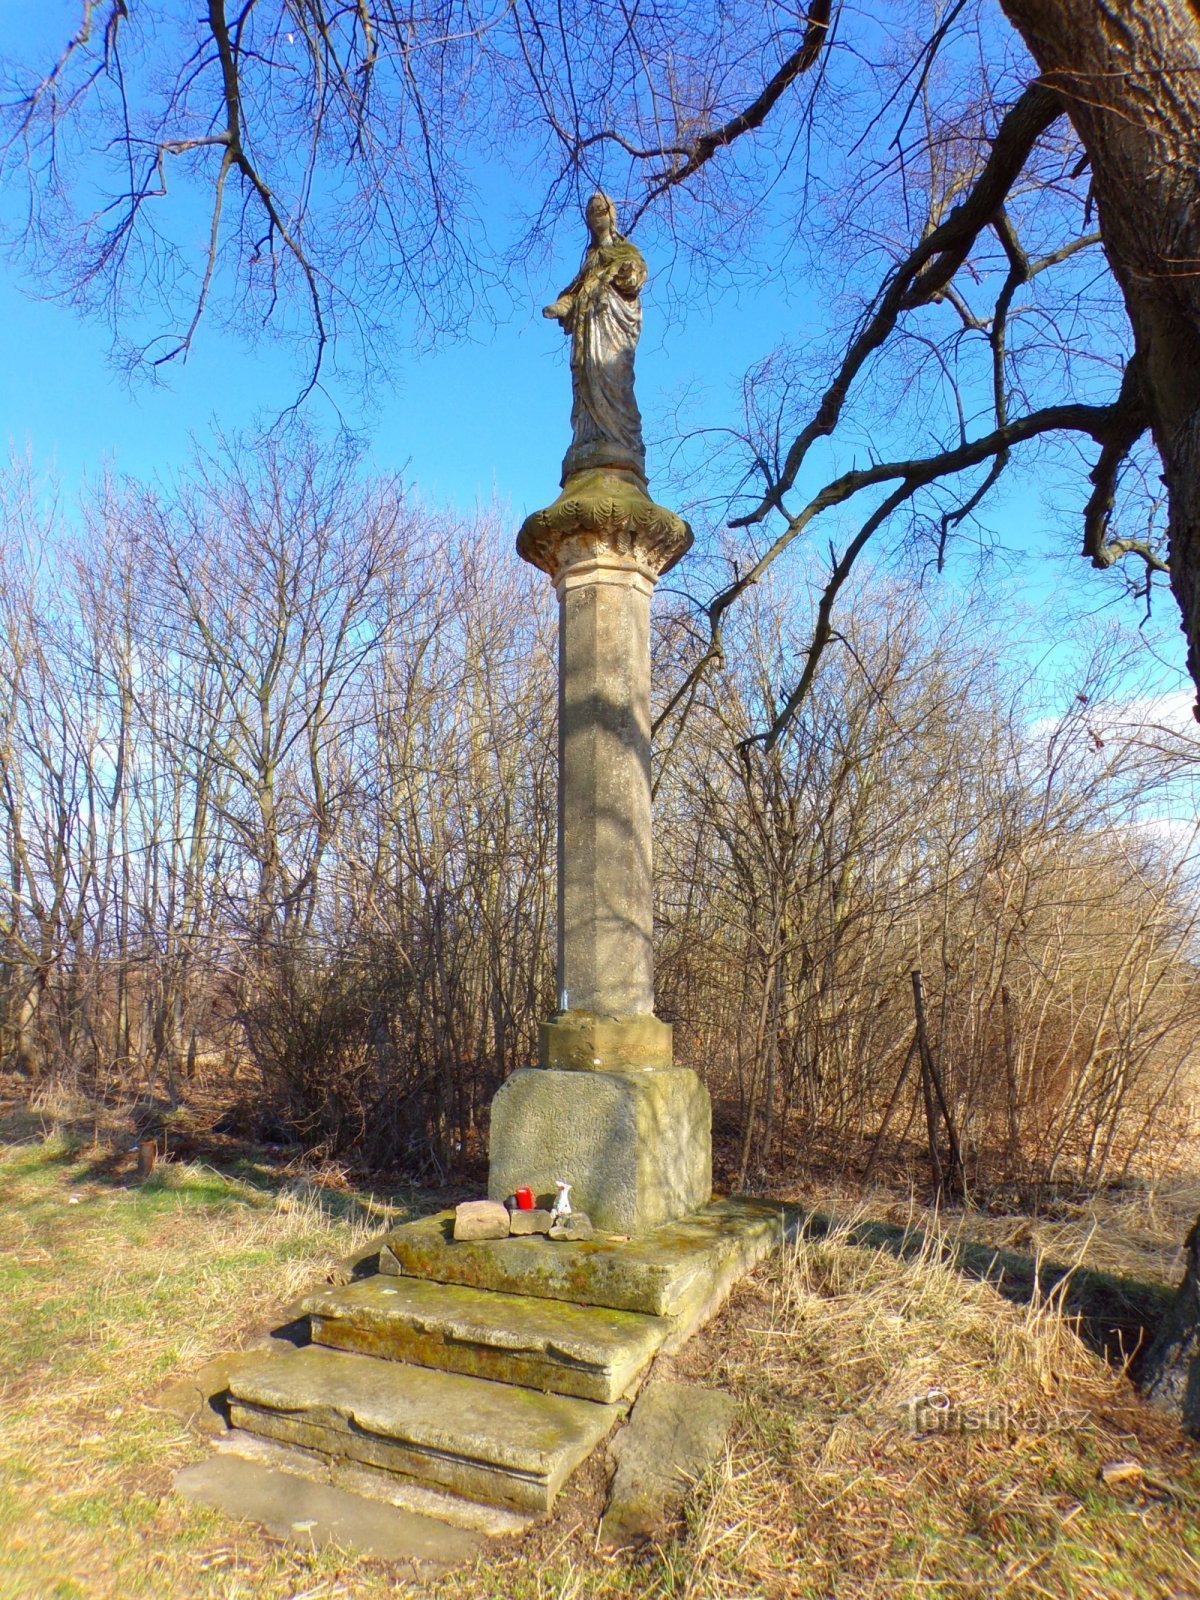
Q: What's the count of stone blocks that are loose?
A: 3